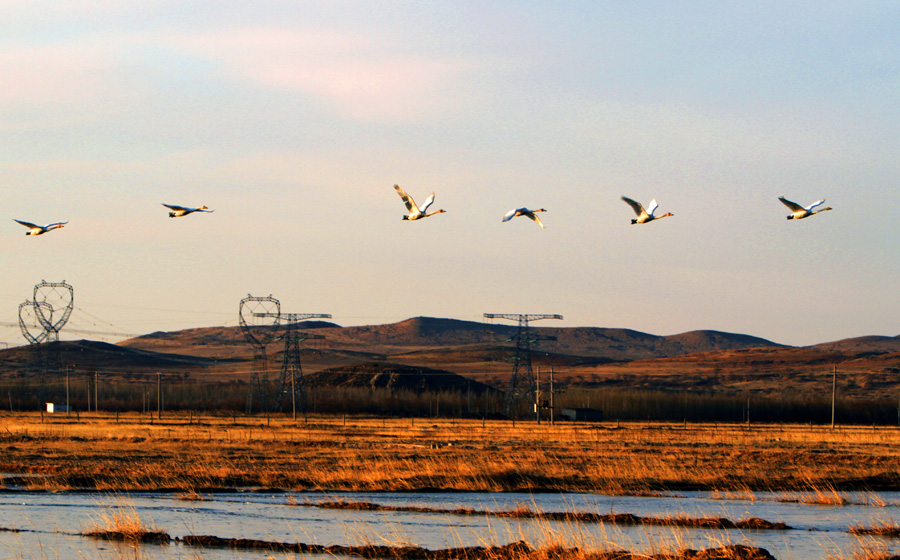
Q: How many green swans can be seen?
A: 0